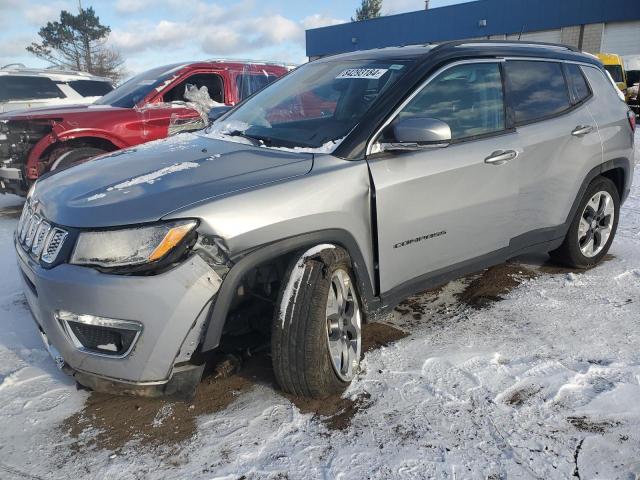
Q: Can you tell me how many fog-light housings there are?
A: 1